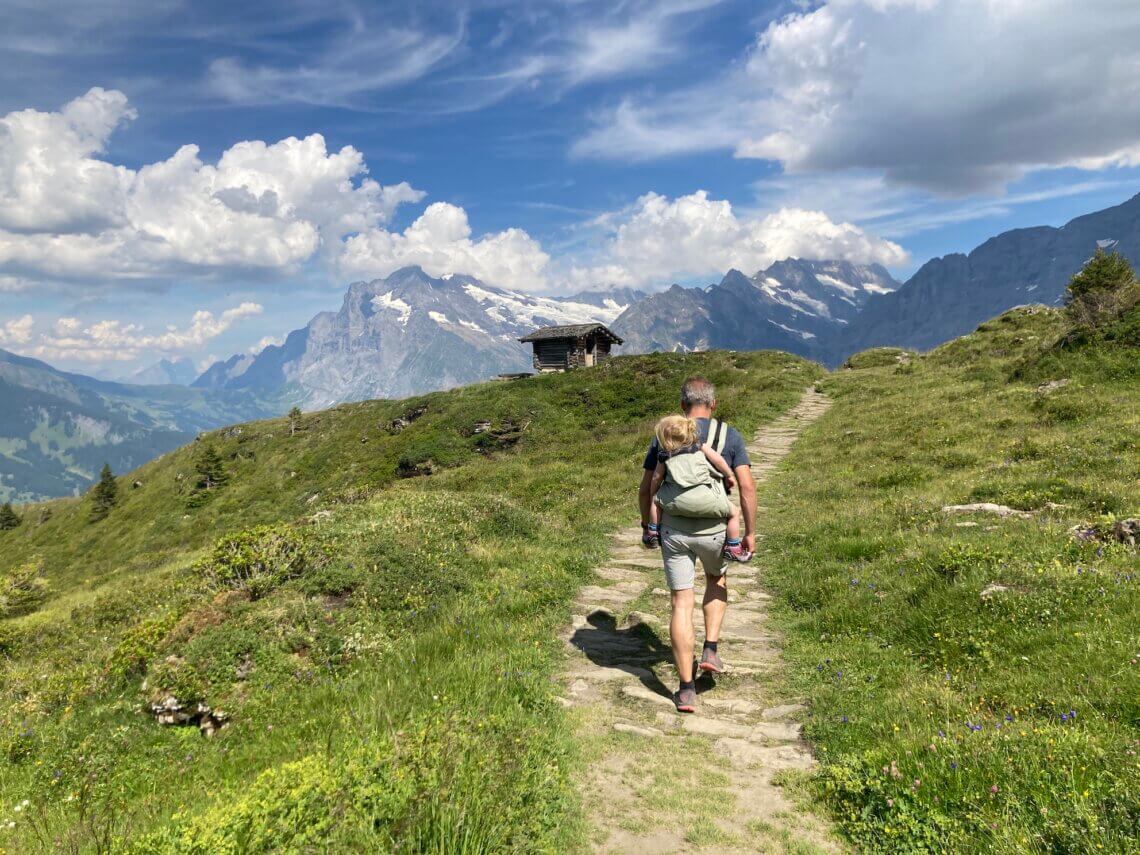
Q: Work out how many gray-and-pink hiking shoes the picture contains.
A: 2